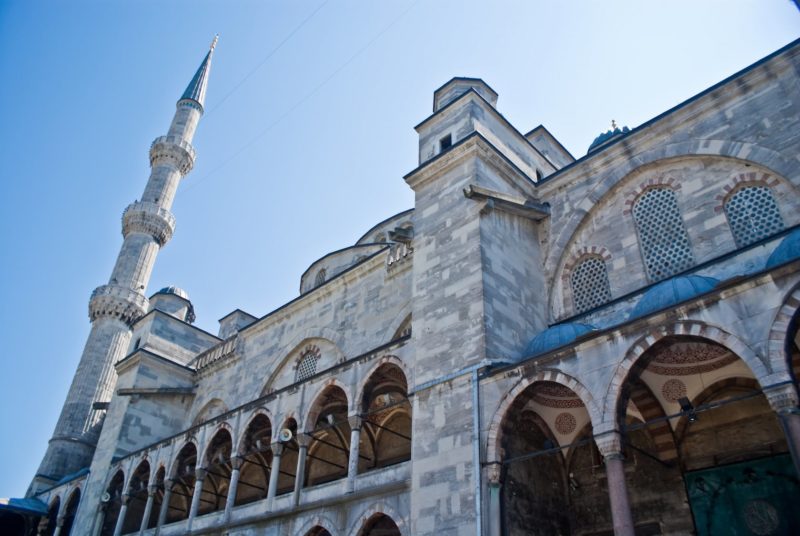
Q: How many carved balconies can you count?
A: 3